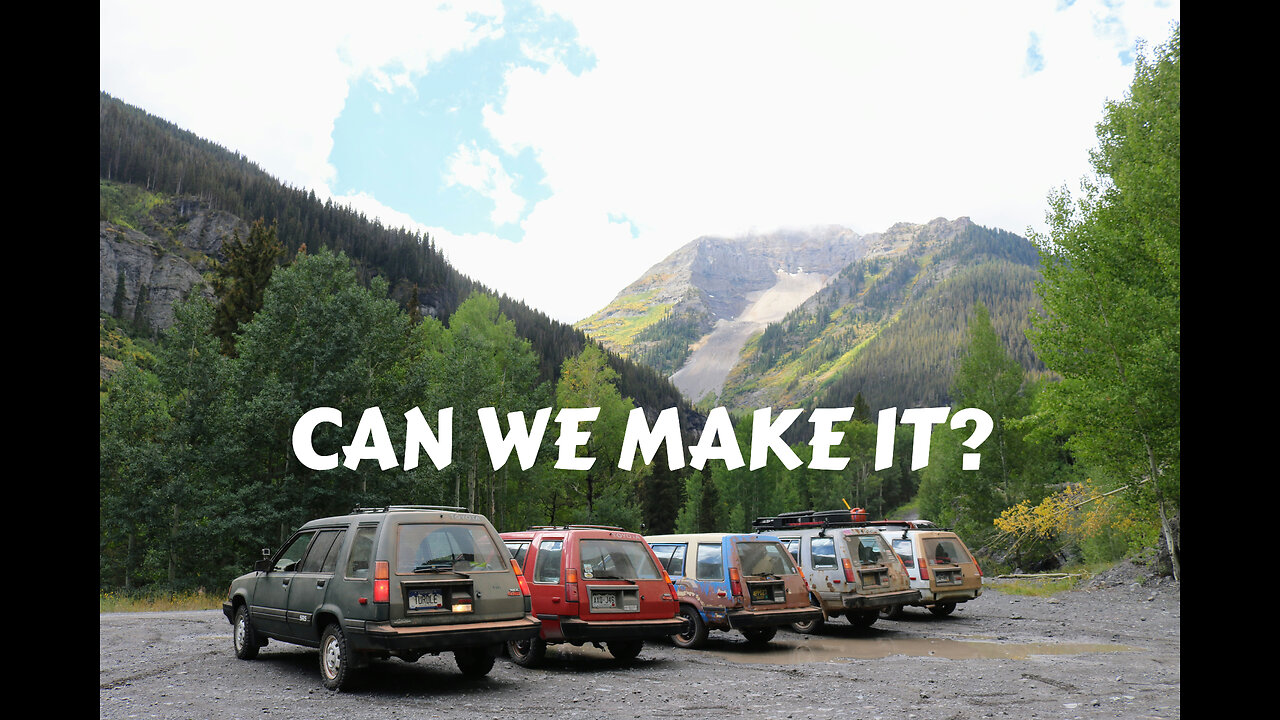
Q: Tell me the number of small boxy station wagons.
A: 5